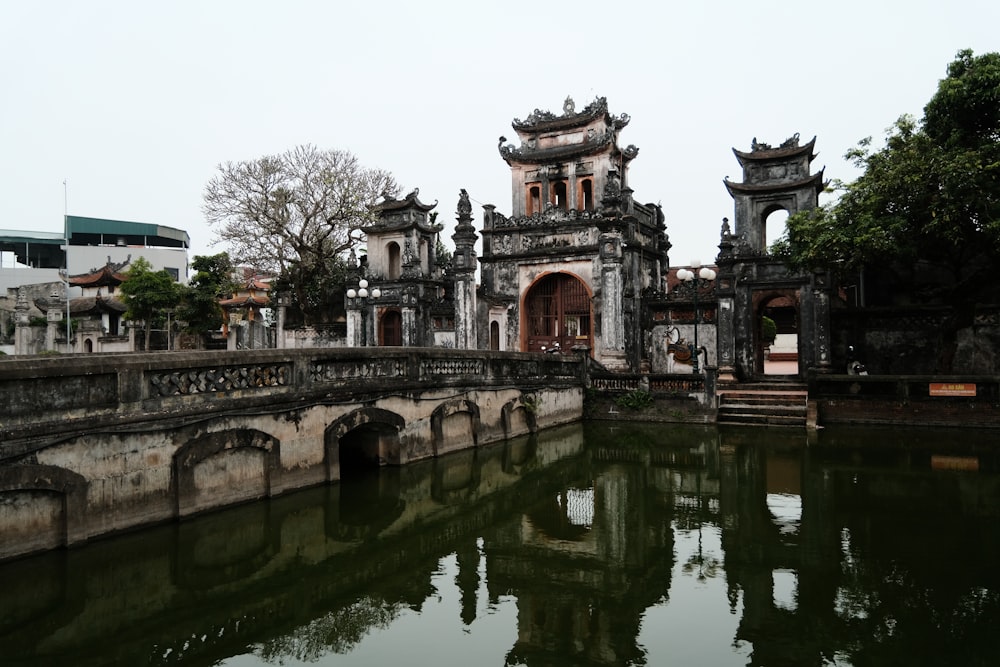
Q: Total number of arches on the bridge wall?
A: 5